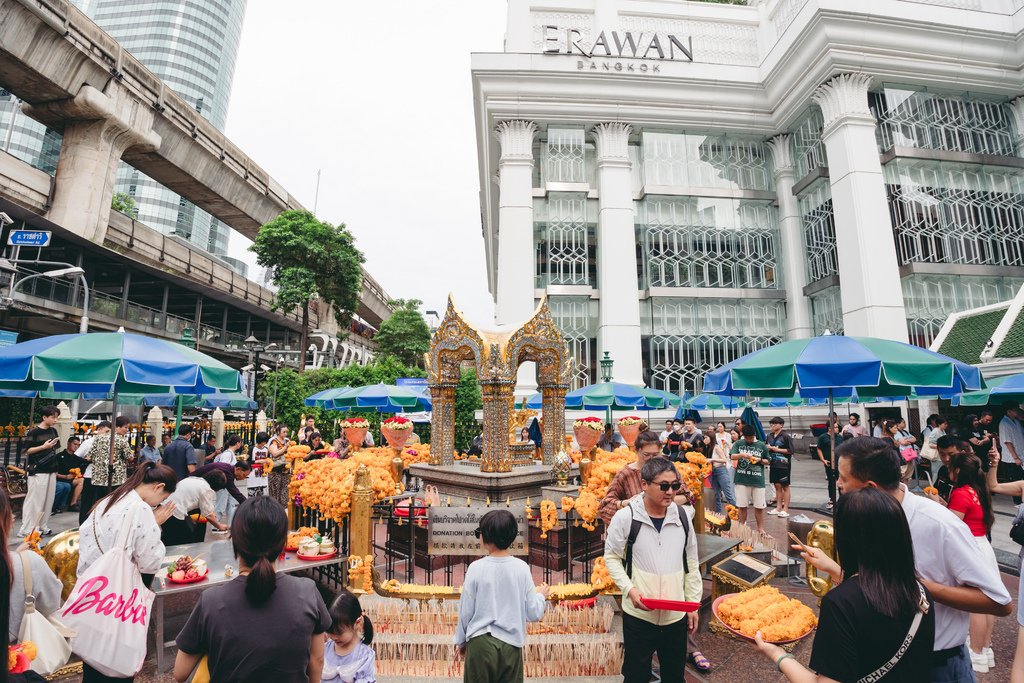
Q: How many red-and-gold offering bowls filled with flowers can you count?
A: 4